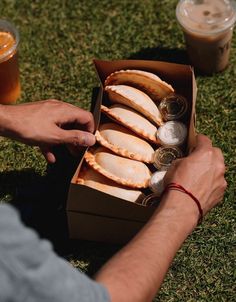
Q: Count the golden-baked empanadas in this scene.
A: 6